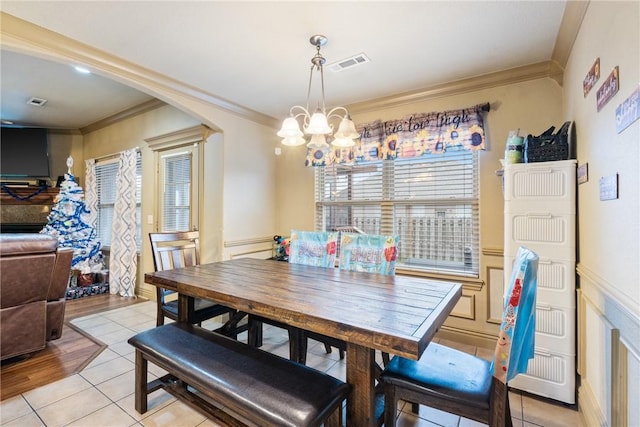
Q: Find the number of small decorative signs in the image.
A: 5